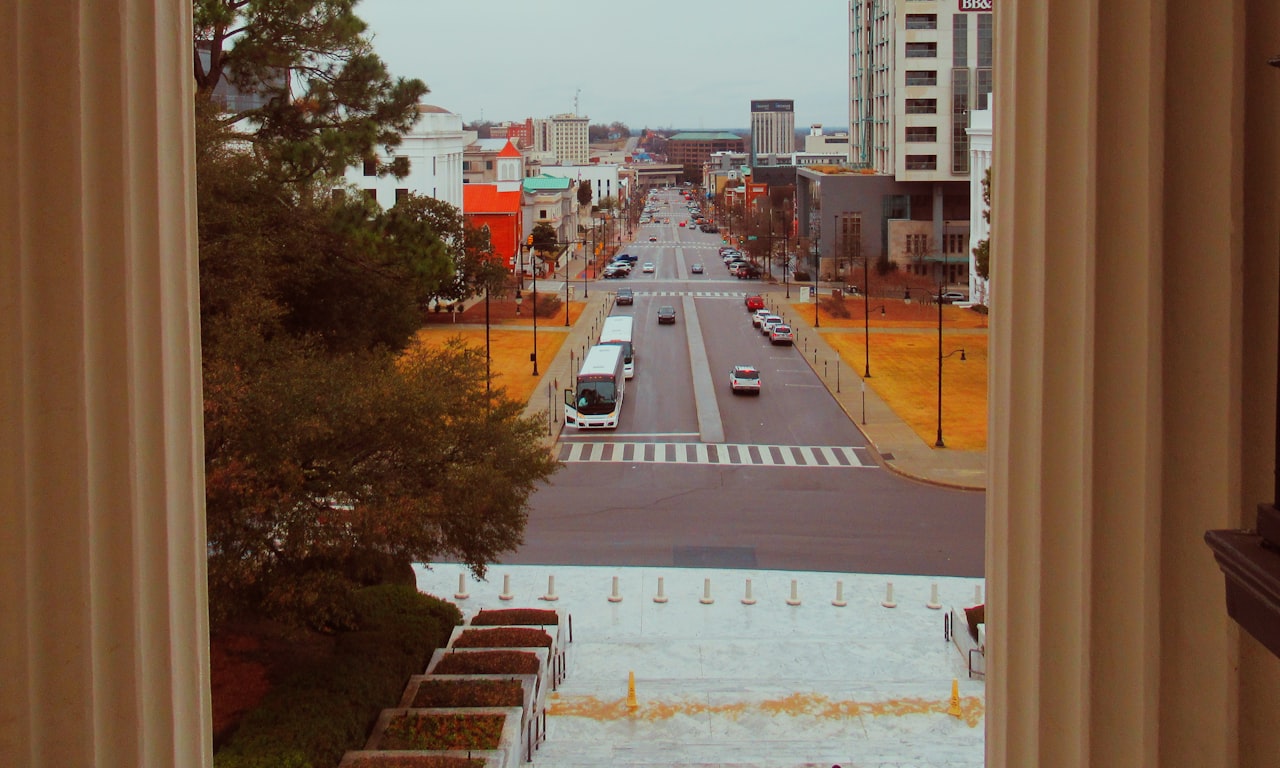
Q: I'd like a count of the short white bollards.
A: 12